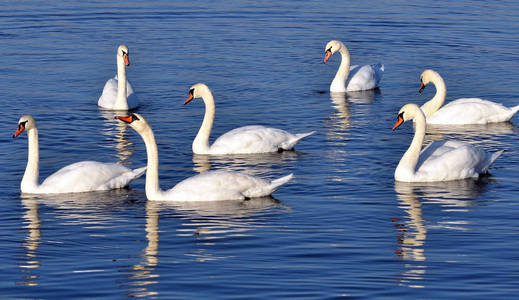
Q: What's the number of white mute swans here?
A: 7